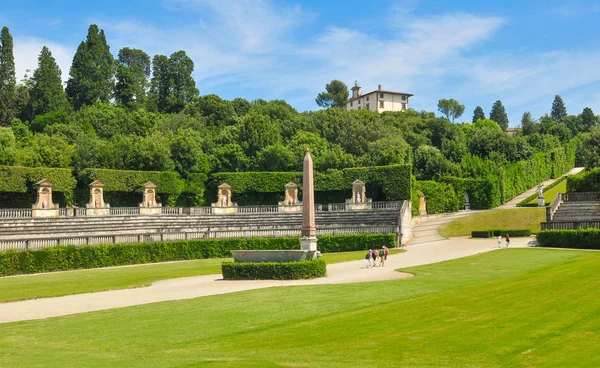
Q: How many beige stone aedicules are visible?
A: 6